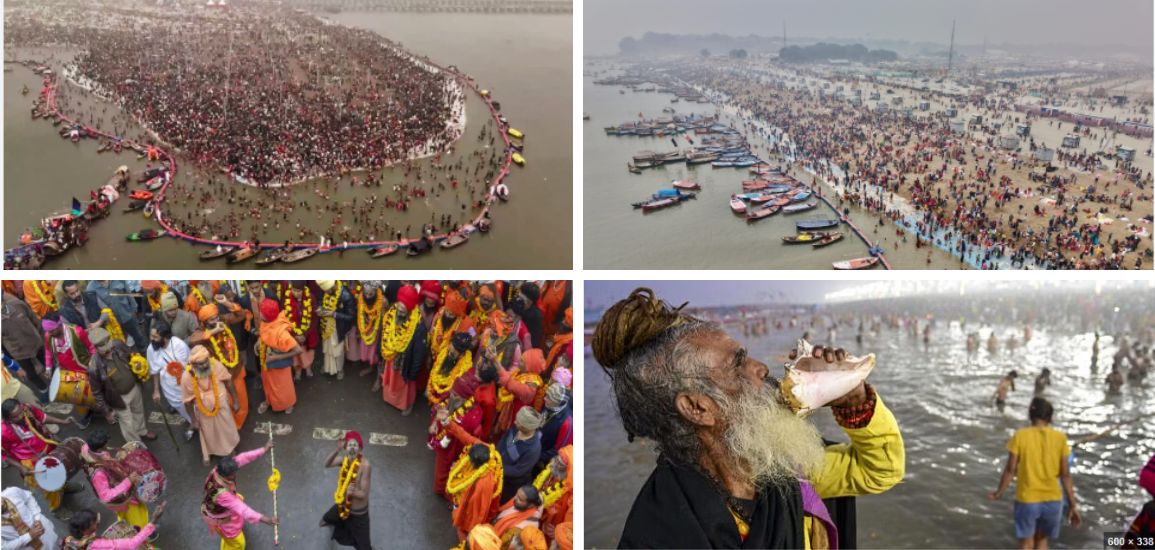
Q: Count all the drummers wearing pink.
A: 4